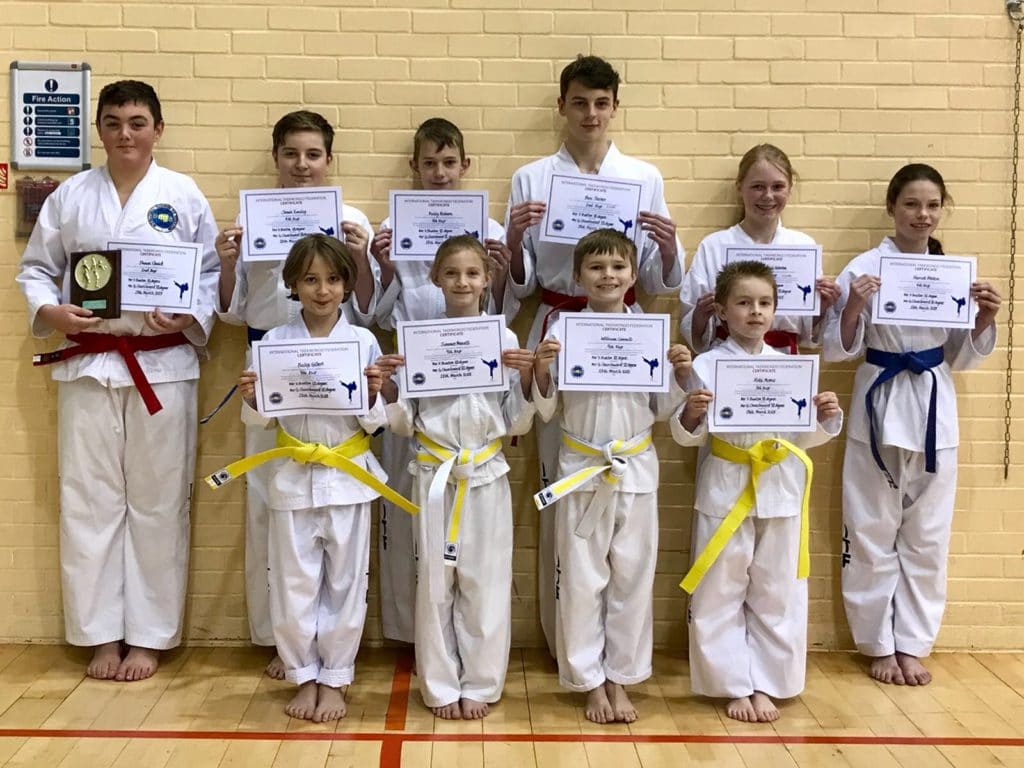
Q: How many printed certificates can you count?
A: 10